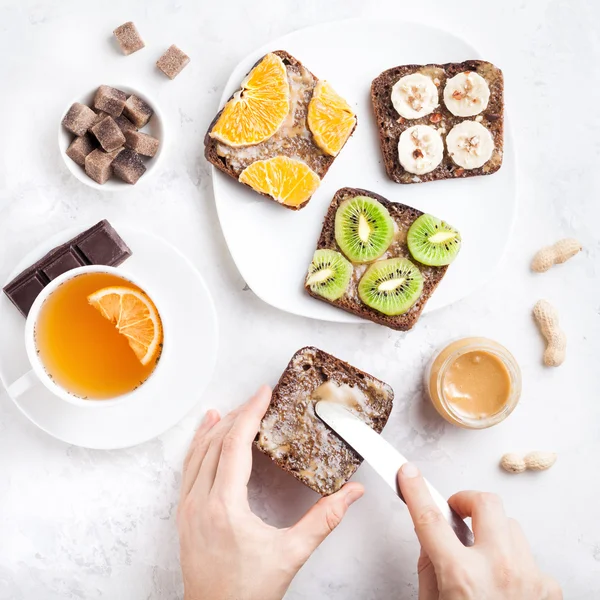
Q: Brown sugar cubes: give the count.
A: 12